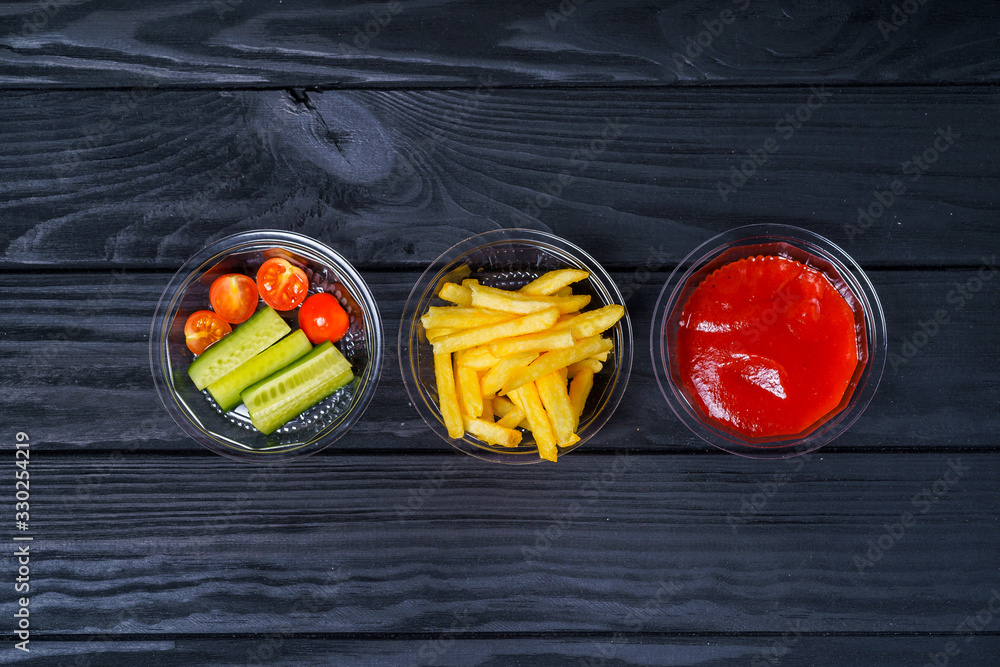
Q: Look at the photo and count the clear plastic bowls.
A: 3